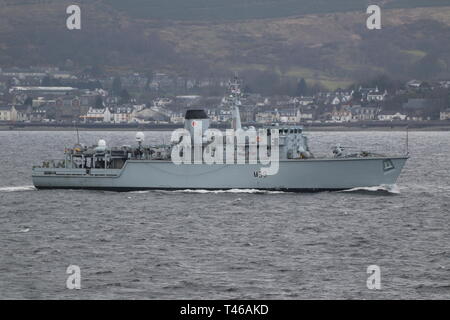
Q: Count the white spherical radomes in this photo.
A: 2